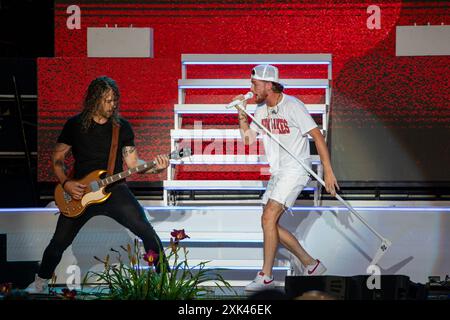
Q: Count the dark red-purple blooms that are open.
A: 2